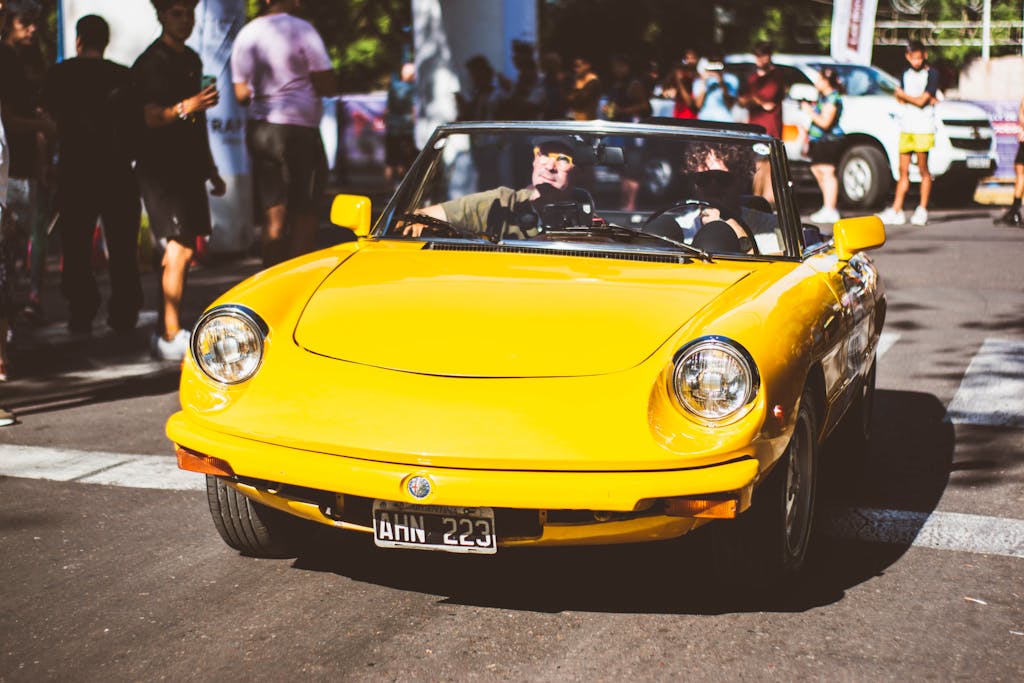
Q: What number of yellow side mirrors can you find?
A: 2